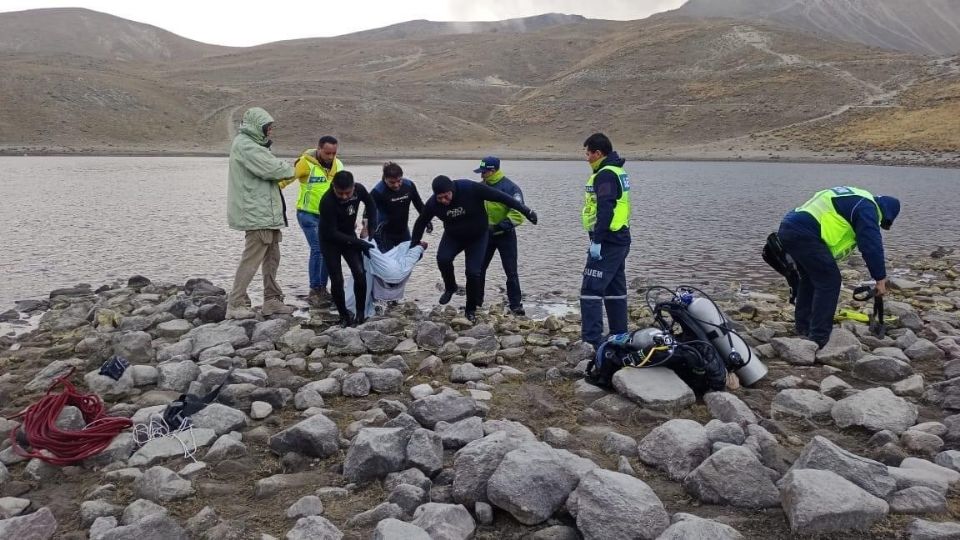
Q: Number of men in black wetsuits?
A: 3